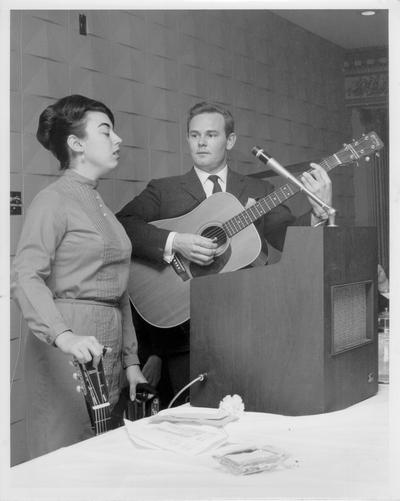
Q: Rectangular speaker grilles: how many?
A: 1